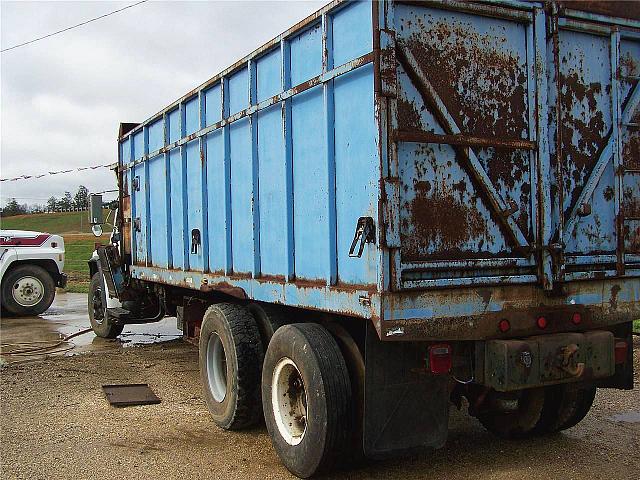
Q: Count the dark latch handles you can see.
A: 2